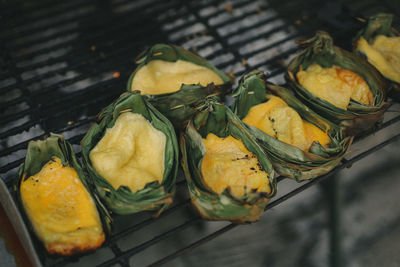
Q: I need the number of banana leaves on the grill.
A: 7